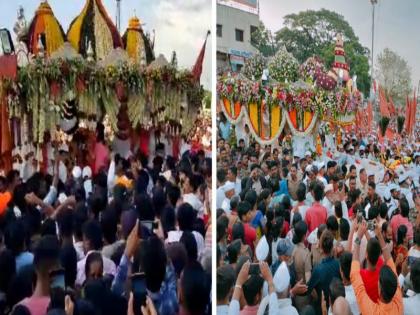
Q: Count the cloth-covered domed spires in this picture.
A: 3